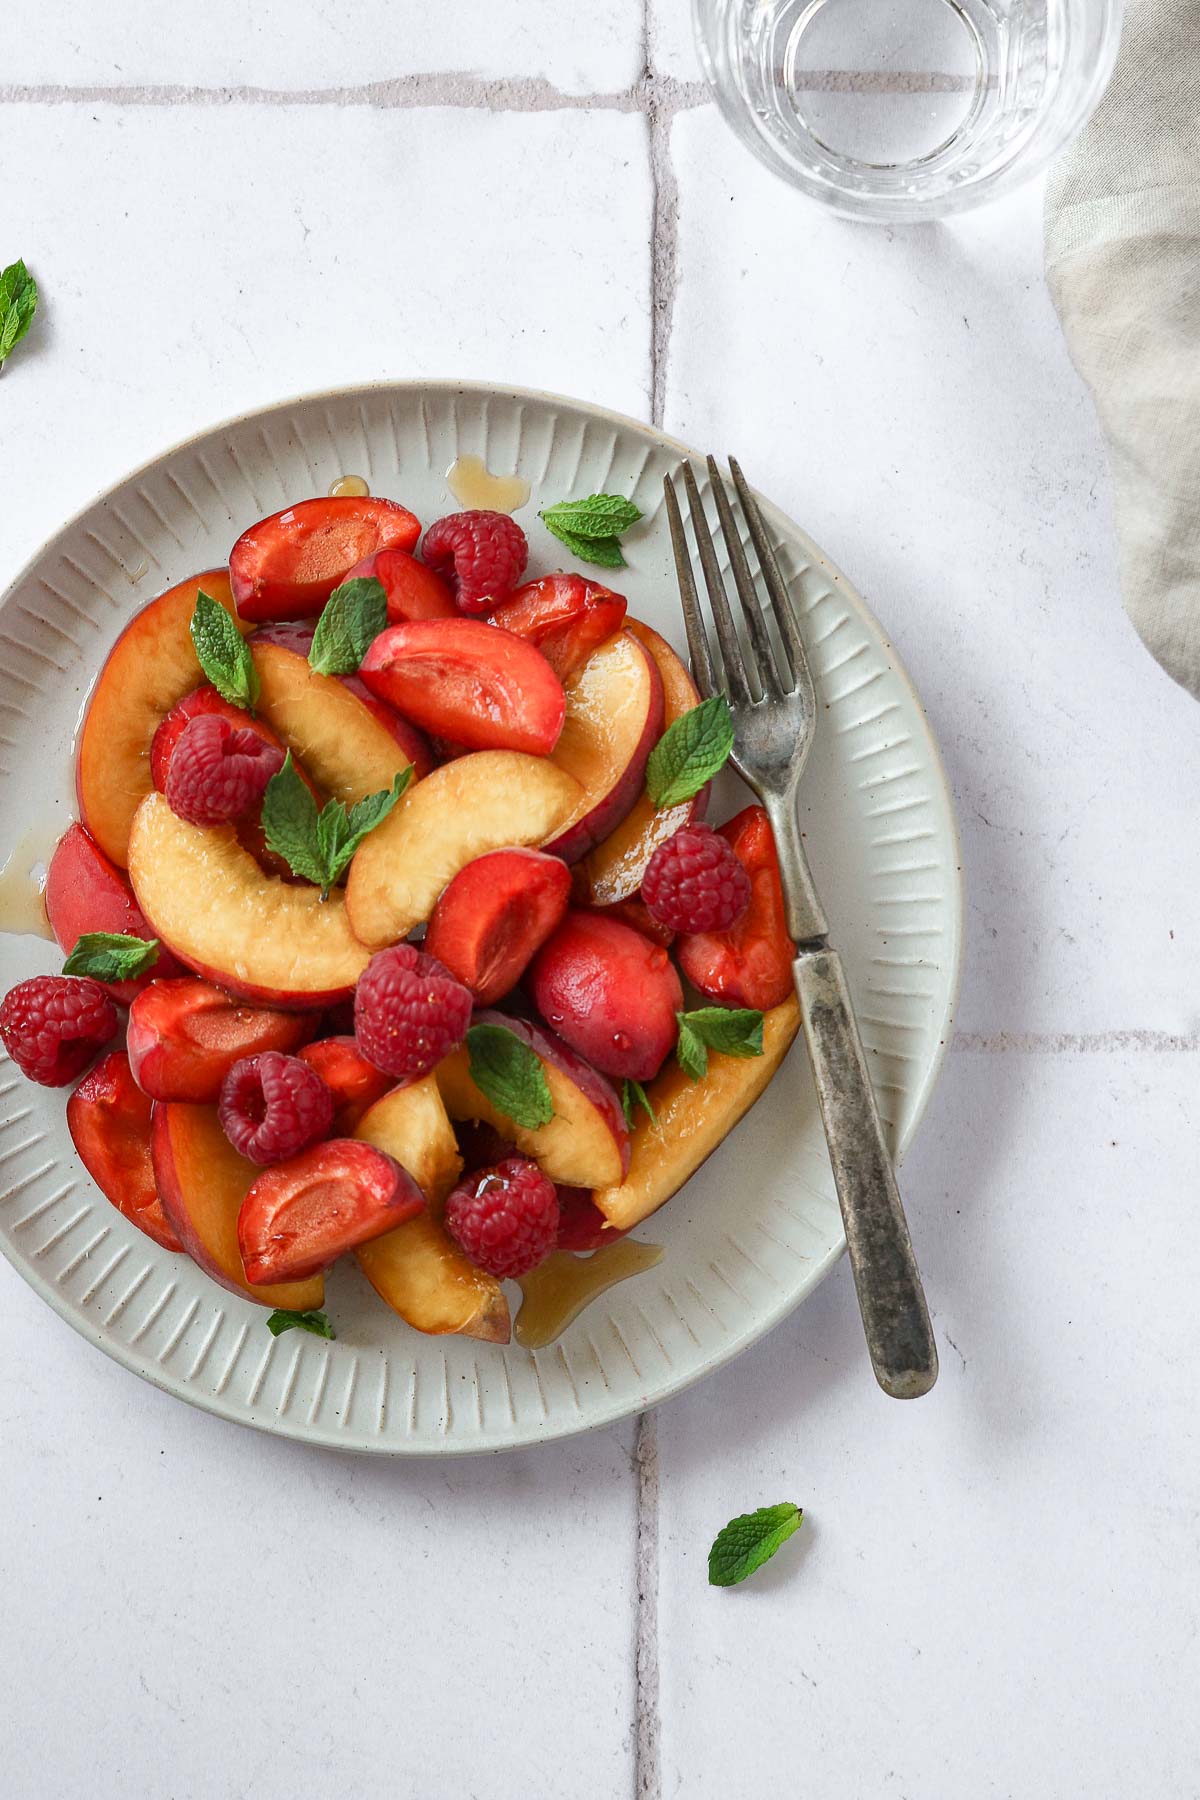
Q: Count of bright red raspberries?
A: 7